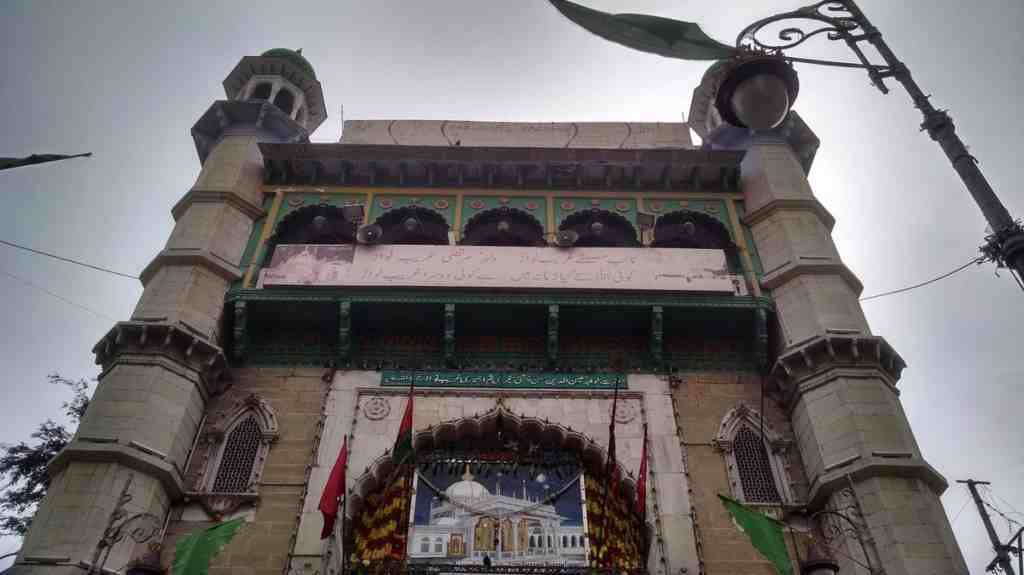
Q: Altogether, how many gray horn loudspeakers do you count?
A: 2